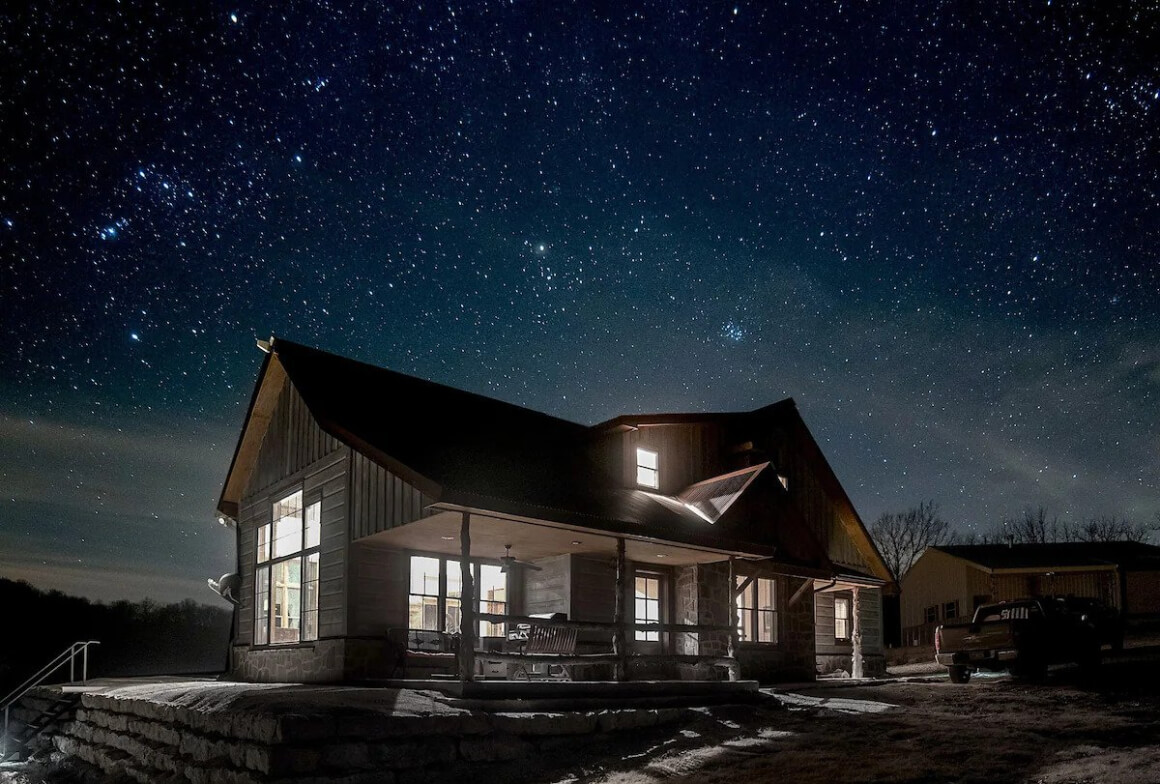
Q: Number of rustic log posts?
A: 4